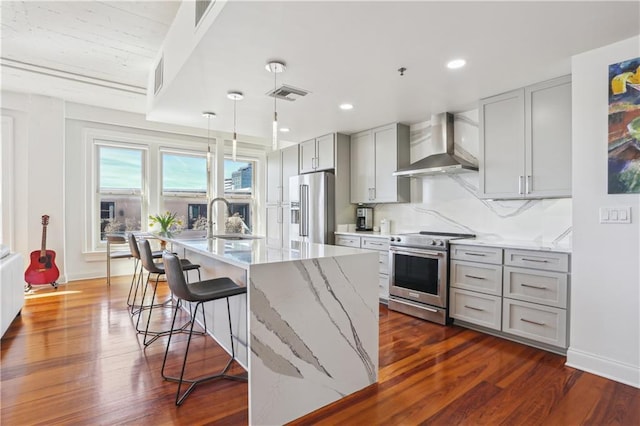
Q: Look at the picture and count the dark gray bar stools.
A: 3